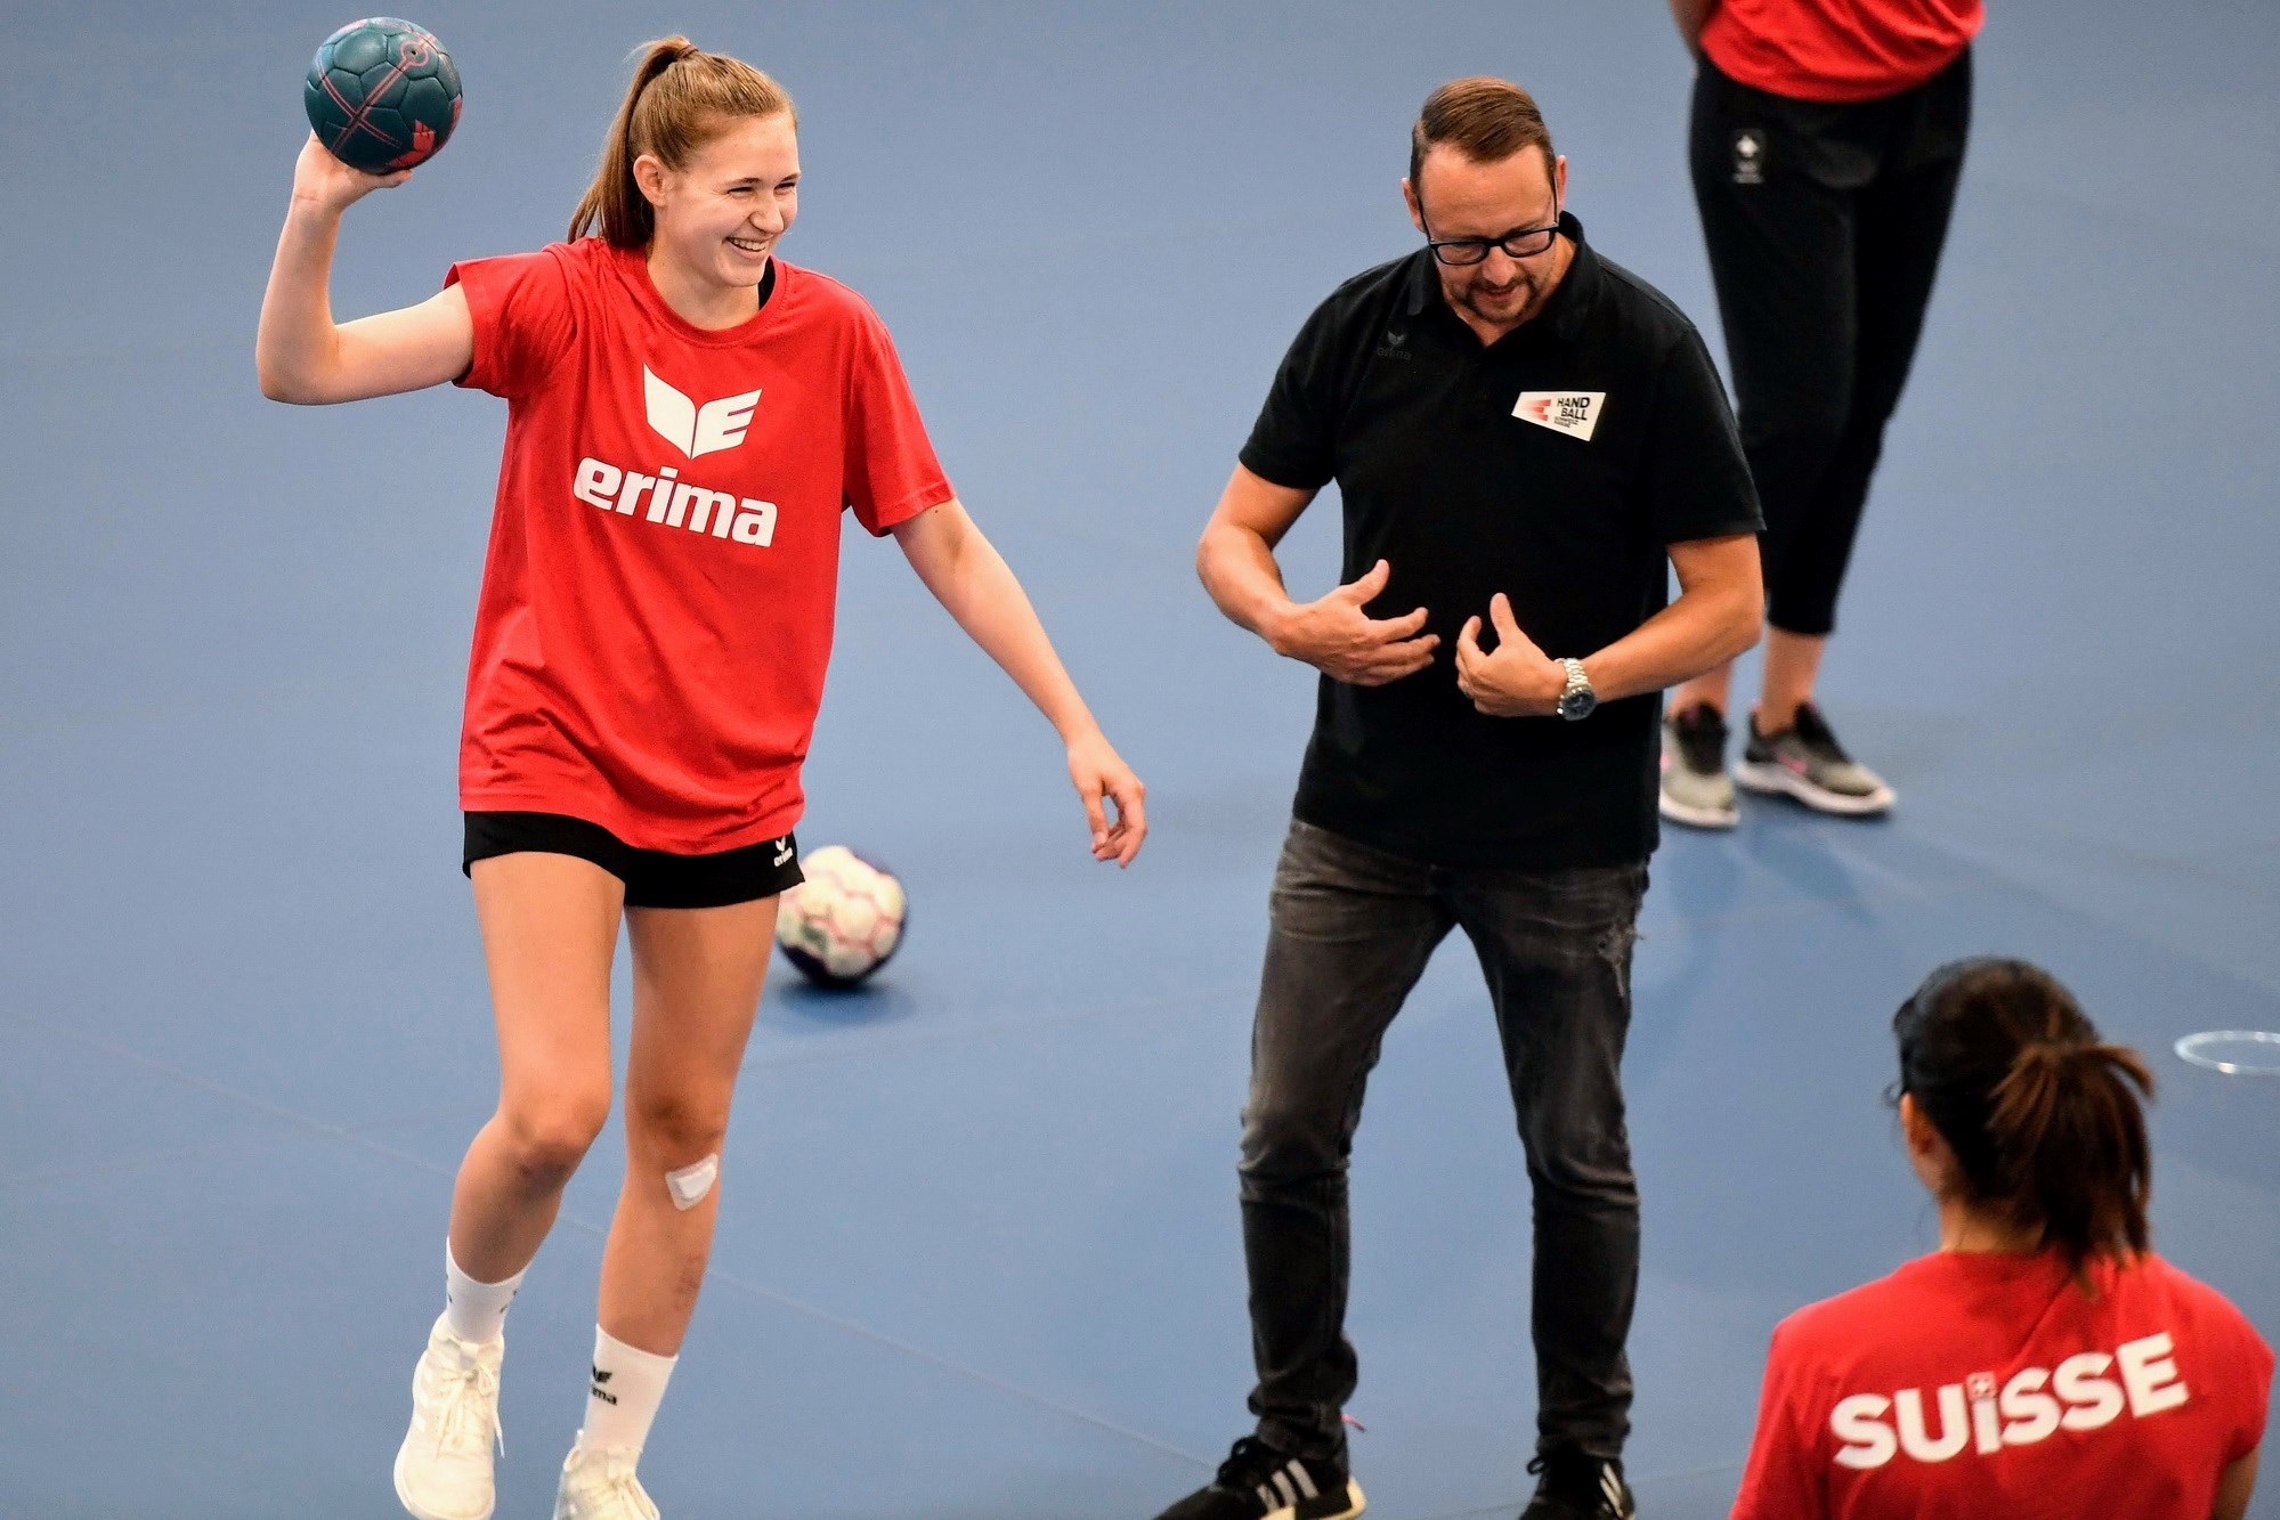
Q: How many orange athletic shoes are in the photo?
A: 0